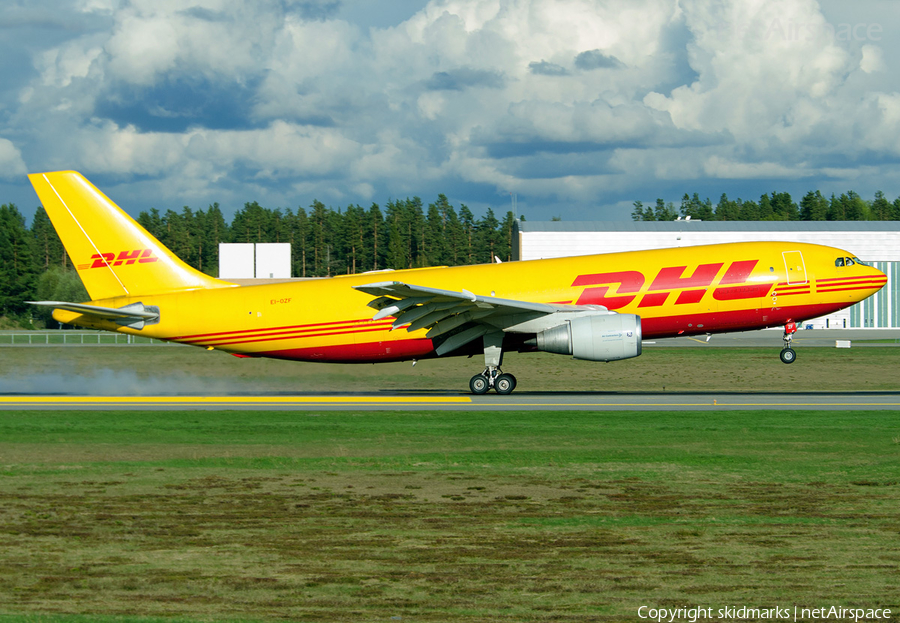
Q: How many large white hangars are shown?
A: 1